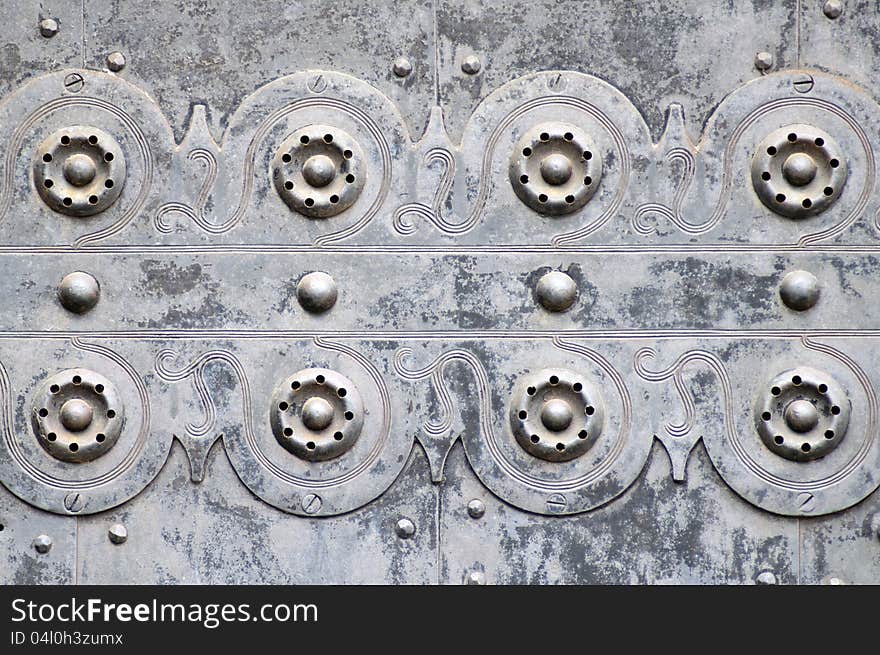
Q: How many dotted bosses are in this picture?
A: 8